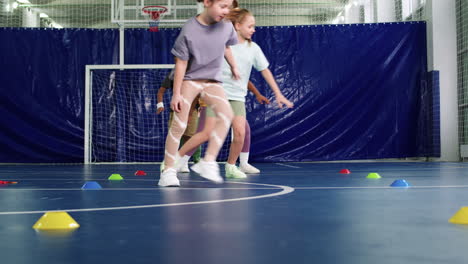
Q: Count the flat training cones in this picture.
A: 8